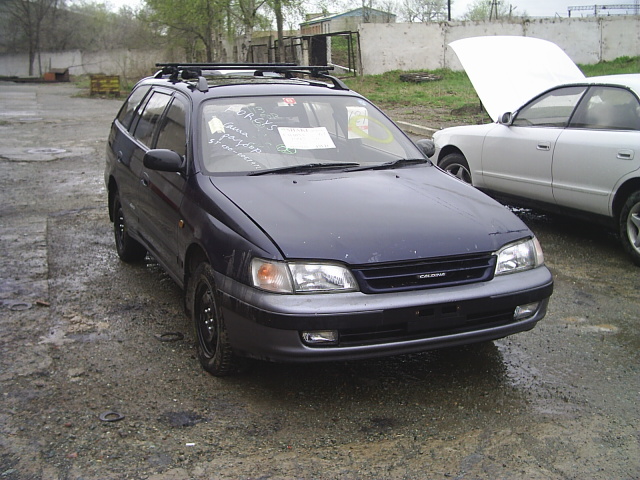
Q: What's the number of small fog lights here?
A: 2